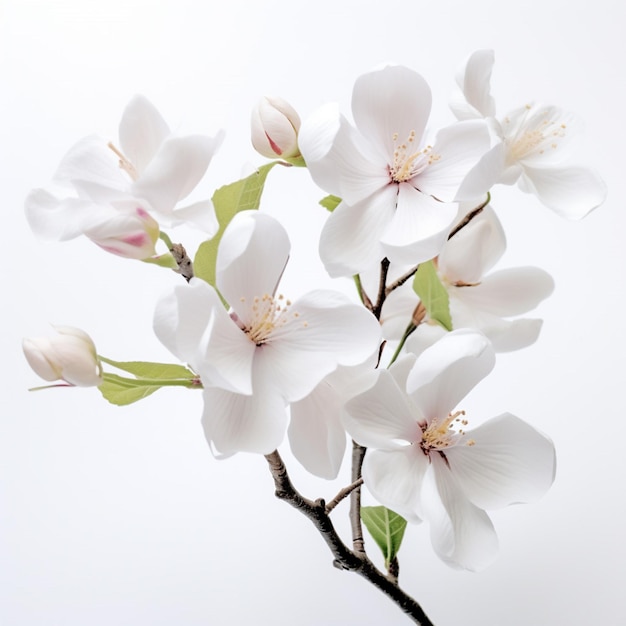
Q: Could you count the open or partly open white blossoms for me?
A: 6